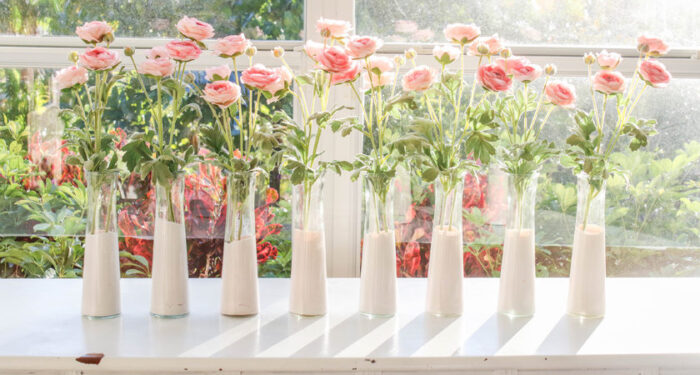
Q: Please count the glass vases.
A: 8